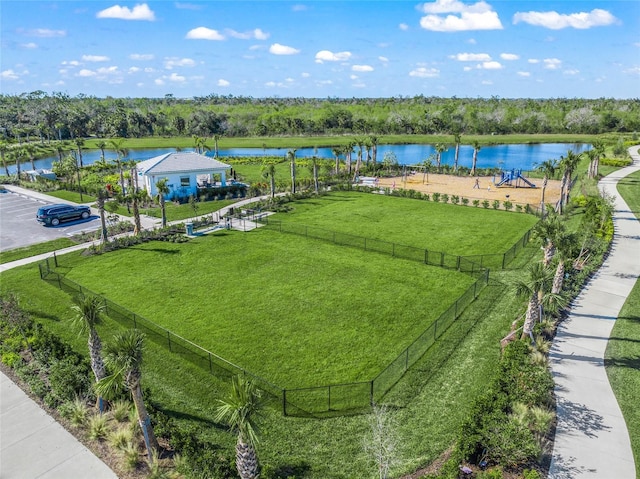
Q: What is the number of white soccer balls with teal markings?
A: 0